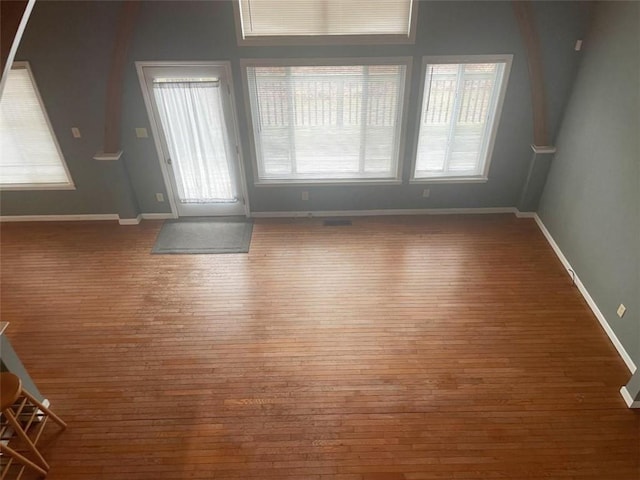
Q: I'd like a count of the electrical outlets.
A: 4